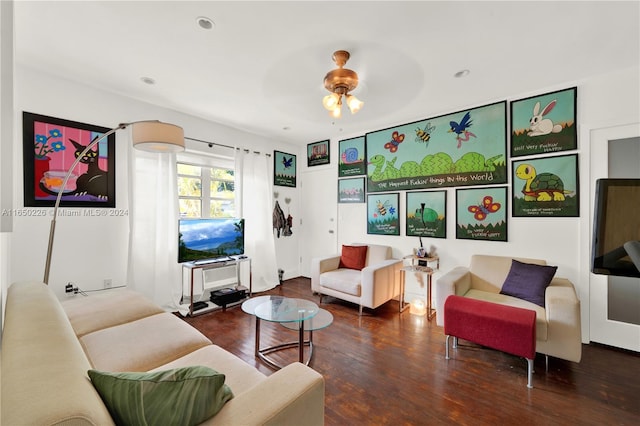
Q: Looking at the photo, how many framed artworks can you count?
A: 11